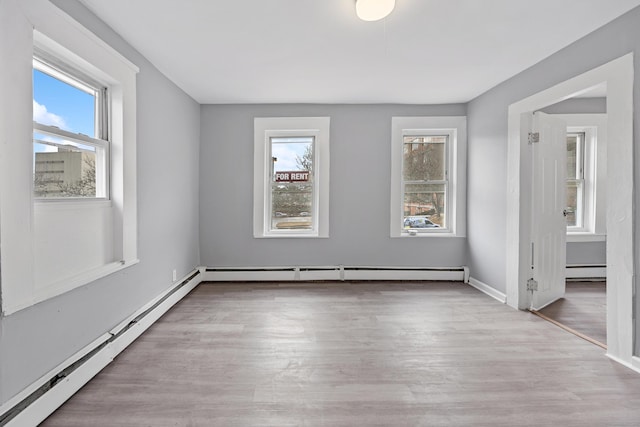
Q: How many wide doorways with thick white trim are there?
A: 1